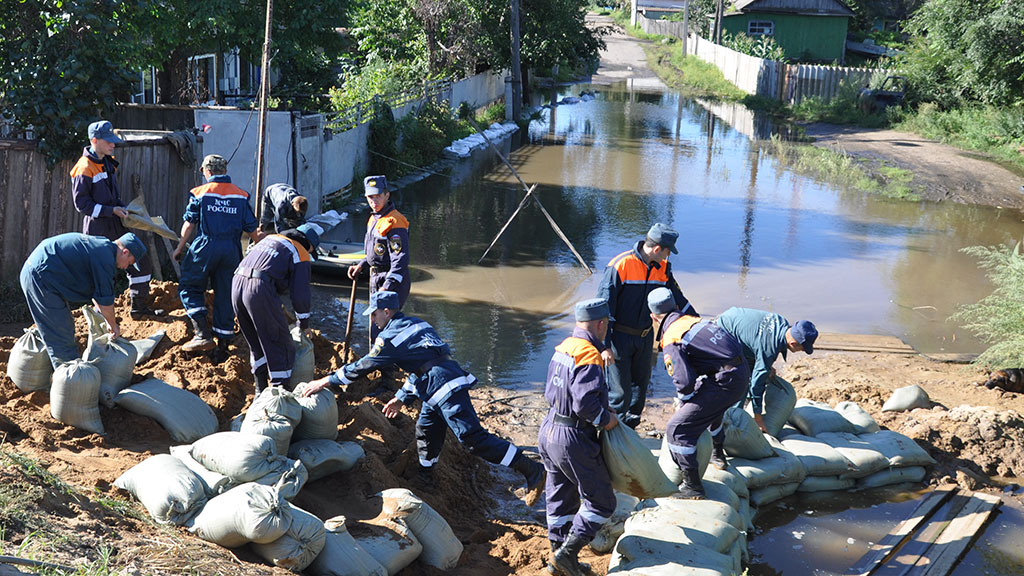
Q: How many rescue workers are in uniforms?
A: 11